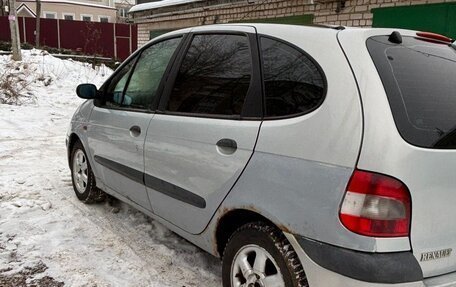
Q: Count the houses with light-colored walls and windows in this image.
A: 1